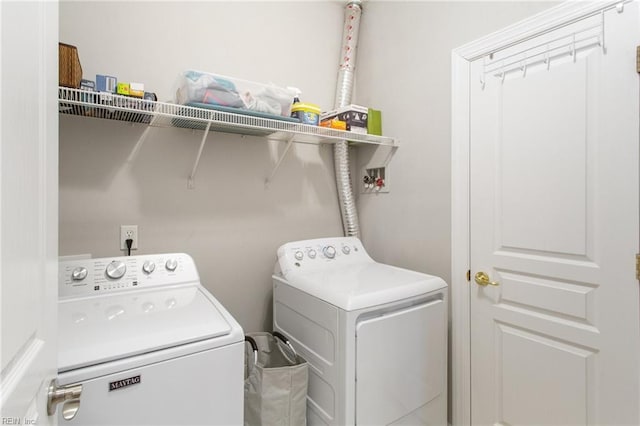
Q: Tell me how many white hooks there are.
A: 6